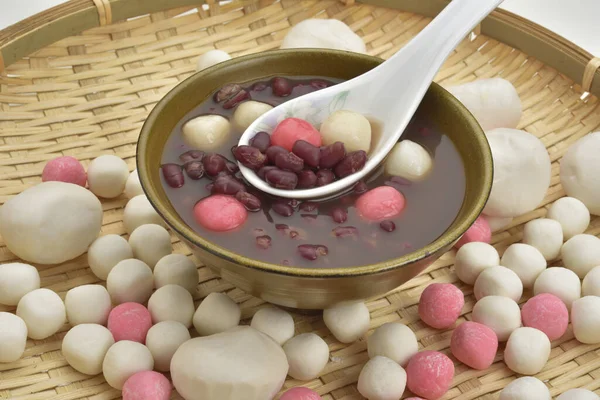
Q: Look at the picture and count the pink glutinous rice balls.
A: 12